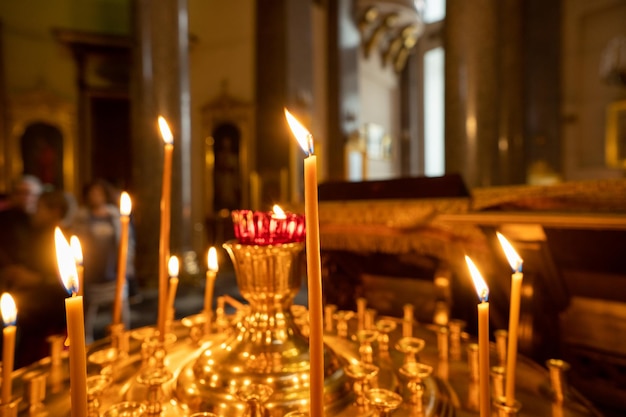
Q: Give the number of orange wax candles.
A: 10